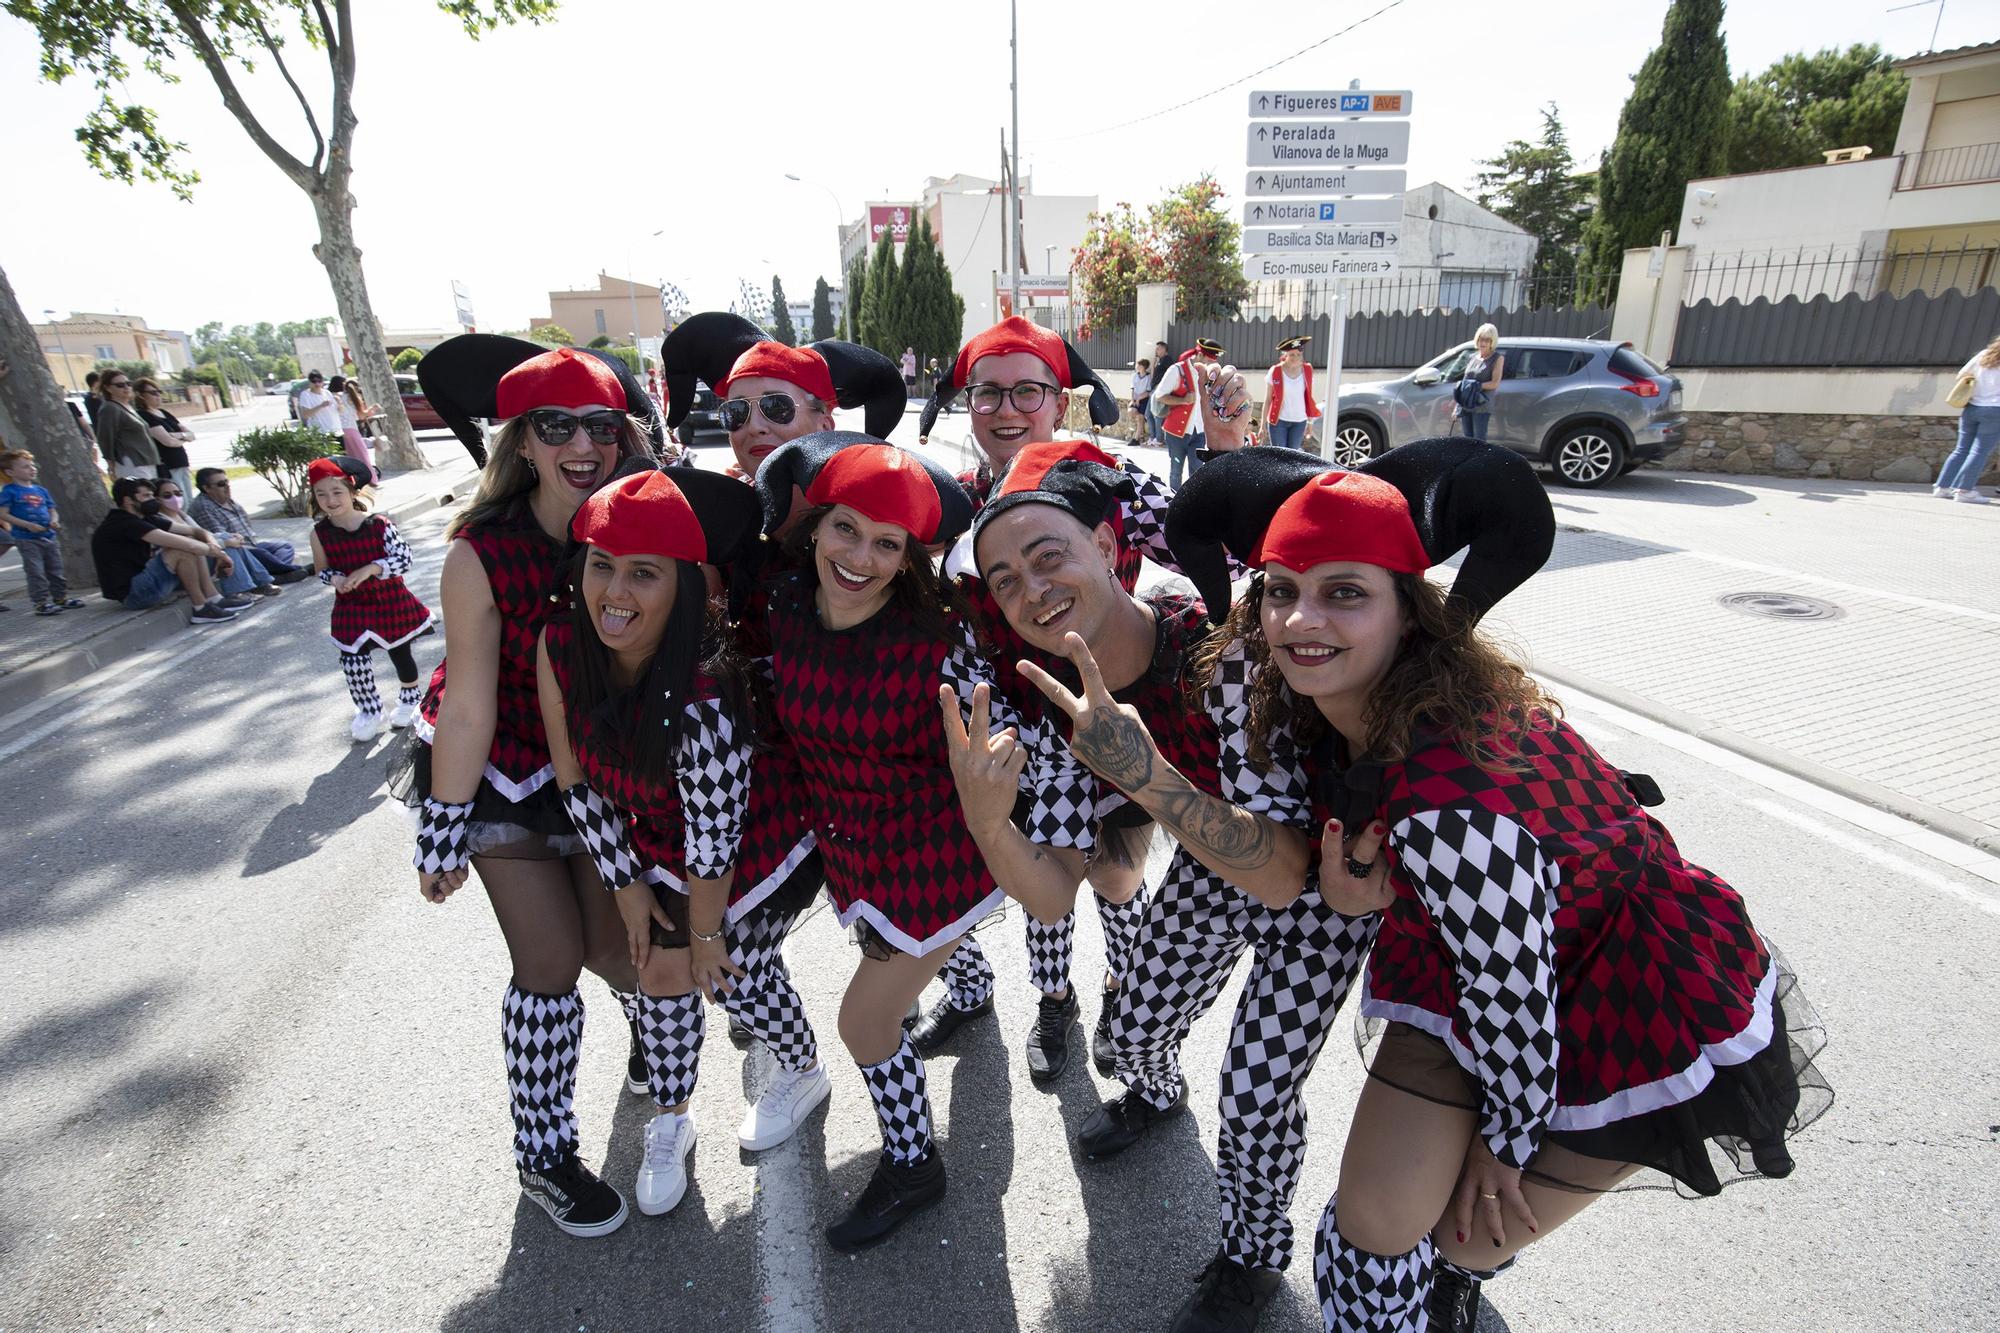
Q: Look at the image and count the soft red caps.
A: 8